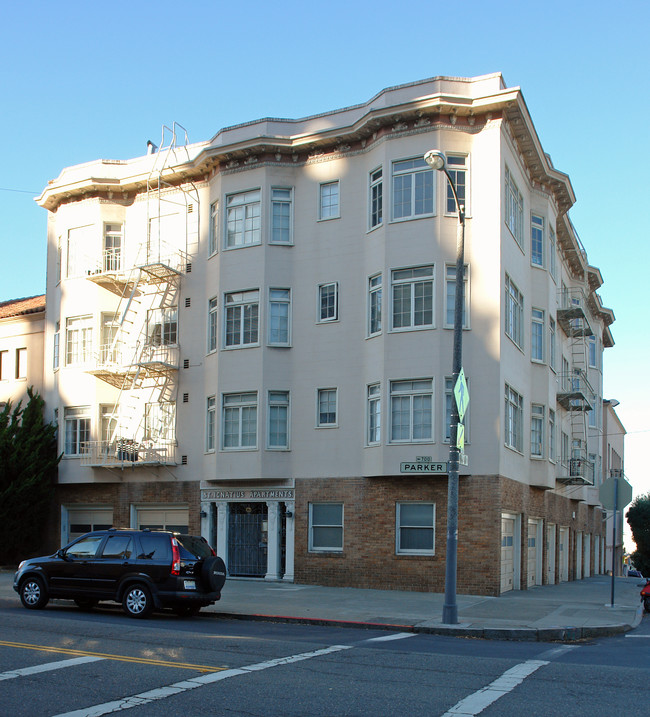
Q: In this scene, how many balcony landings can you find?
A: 6